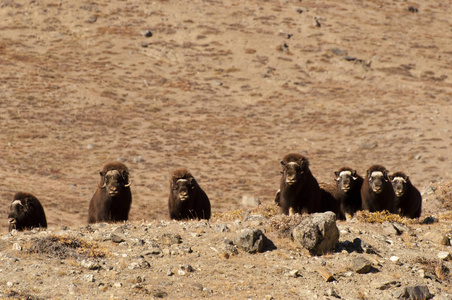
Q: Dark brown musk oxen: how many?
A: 7